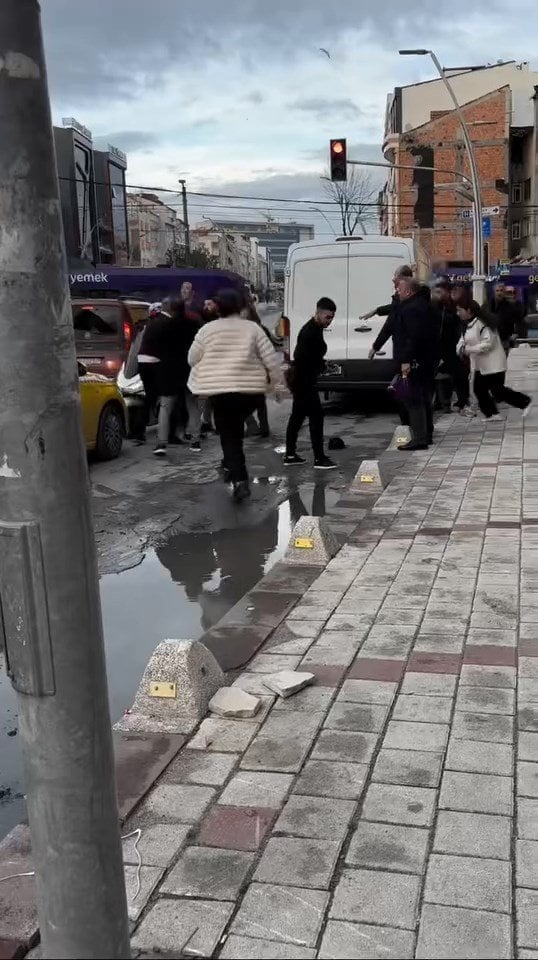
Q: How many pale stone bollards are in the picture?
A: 4